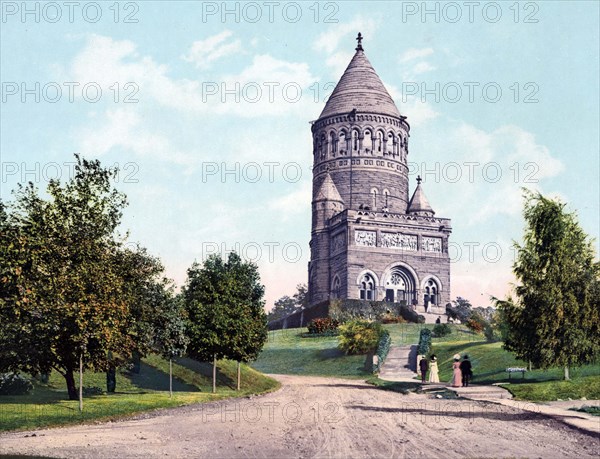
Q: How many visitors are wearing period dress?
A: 4